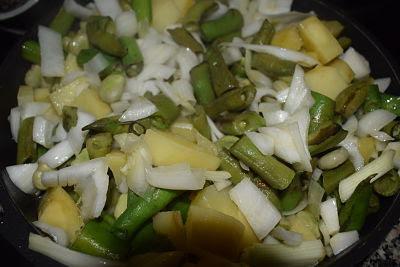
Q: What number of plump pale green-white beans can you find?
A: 2